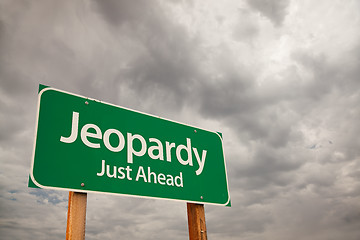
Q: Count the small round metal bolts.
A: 4